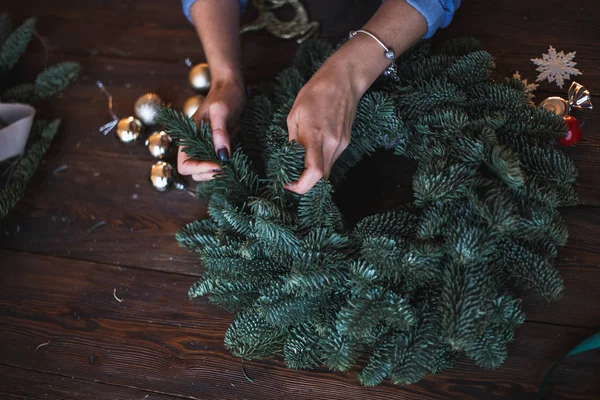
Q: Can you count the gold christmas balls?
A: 6